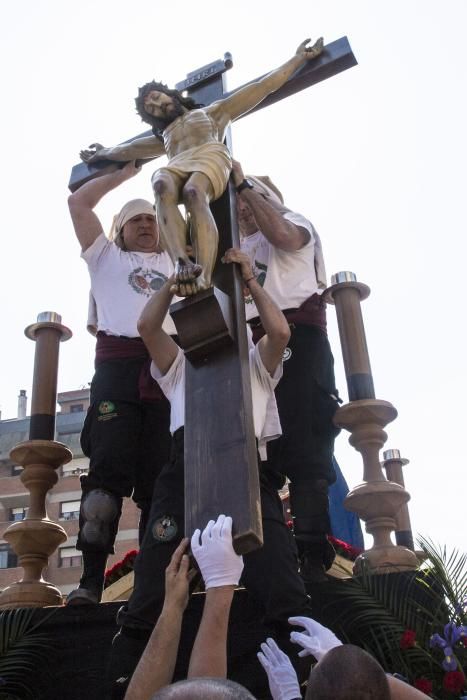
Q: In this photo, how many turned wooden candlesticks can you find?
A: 3